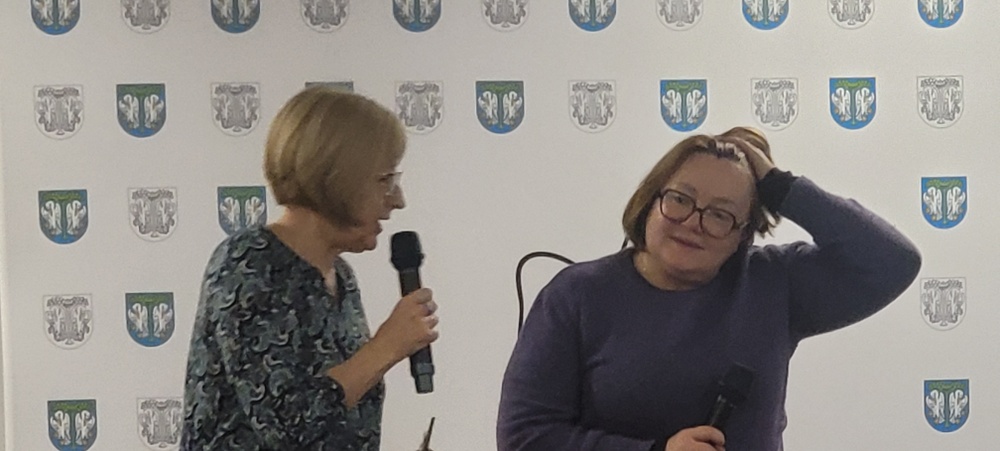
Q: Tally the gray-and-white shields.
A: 15